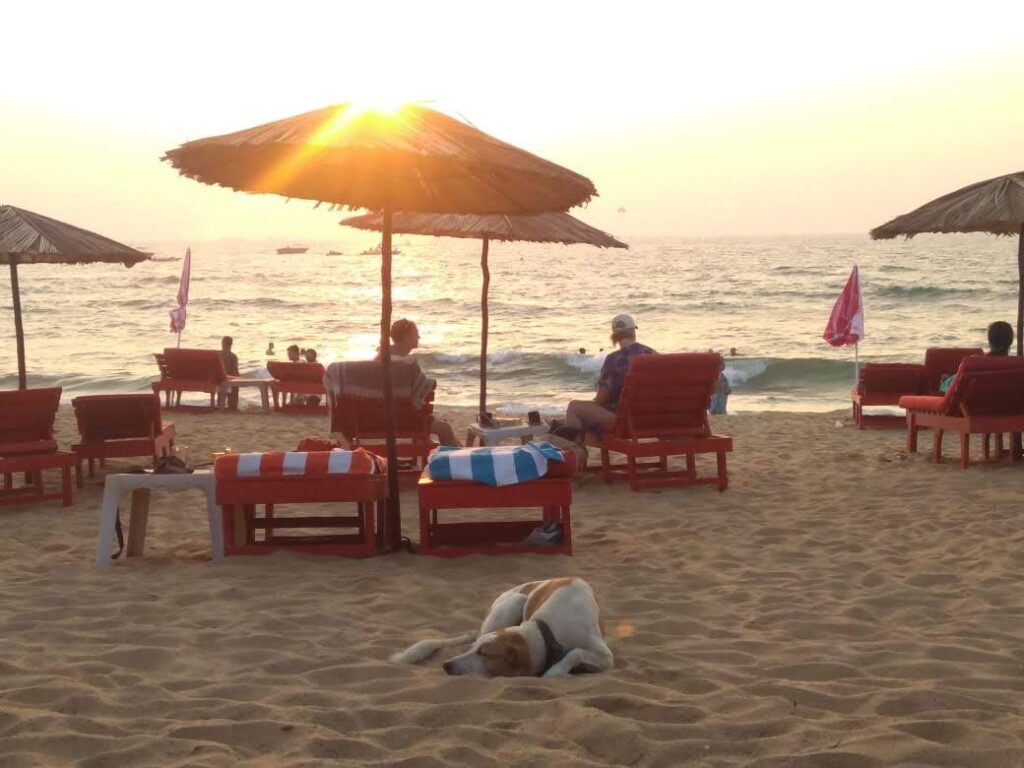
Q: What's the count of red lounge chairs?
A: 11